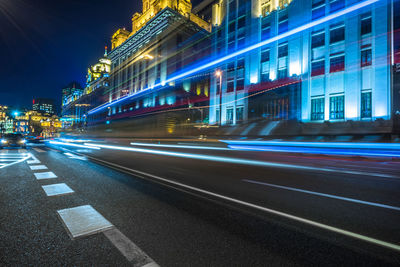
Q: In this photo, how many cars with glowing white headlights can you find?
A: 1